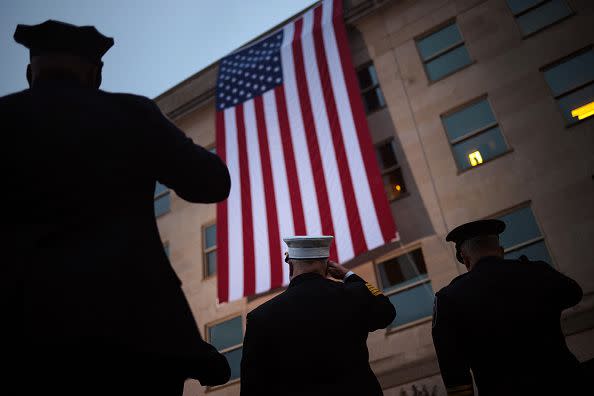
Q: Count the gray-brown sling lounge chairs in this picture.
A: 0